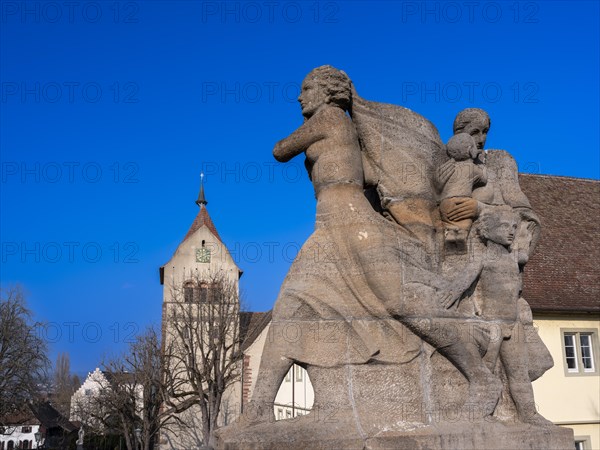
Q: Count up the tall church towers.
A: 1